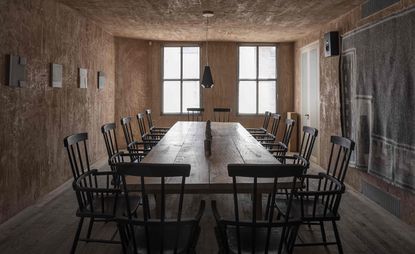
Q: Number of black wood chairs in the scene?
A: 14